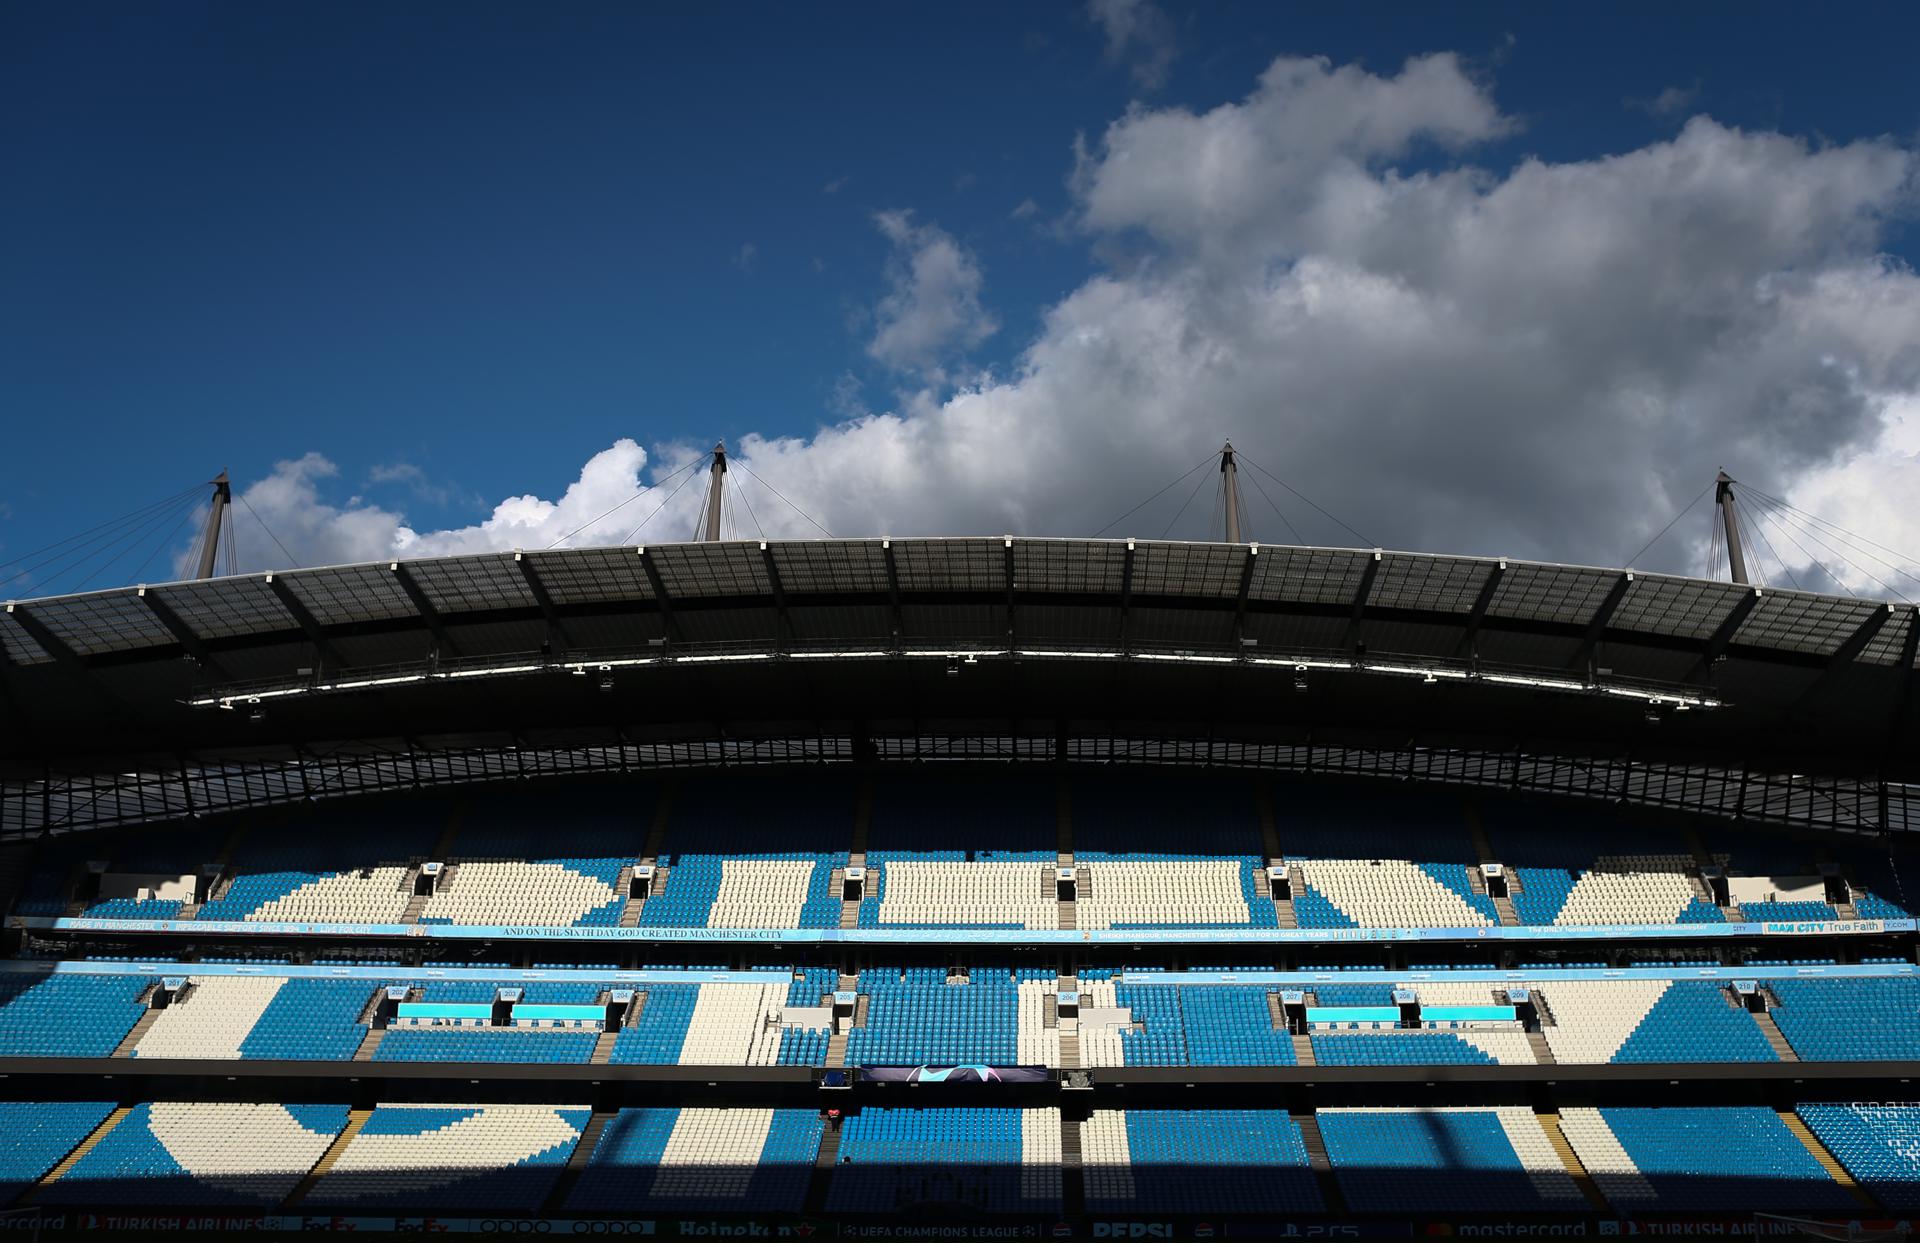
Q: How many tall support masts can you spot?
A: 4